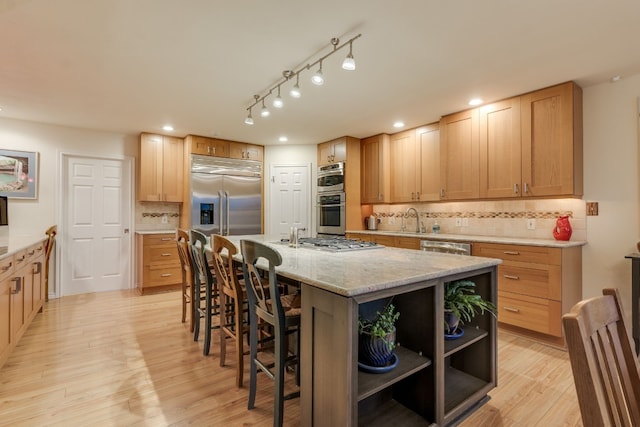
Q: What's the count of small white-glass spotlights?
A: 6